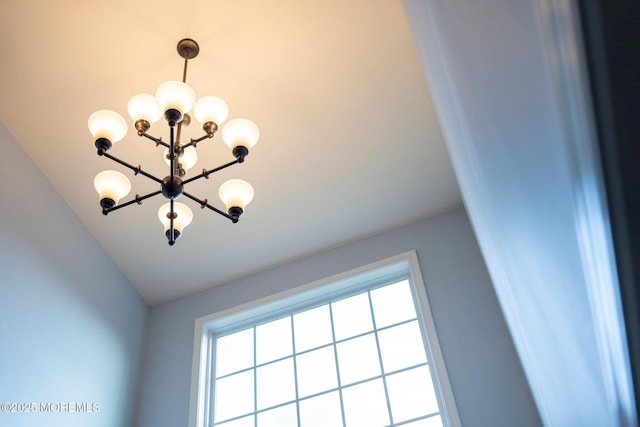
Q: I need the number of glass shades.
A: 9